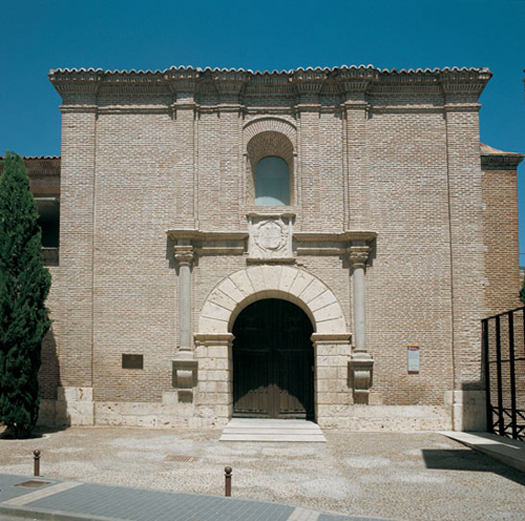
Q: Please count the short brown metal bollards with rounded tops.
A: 2